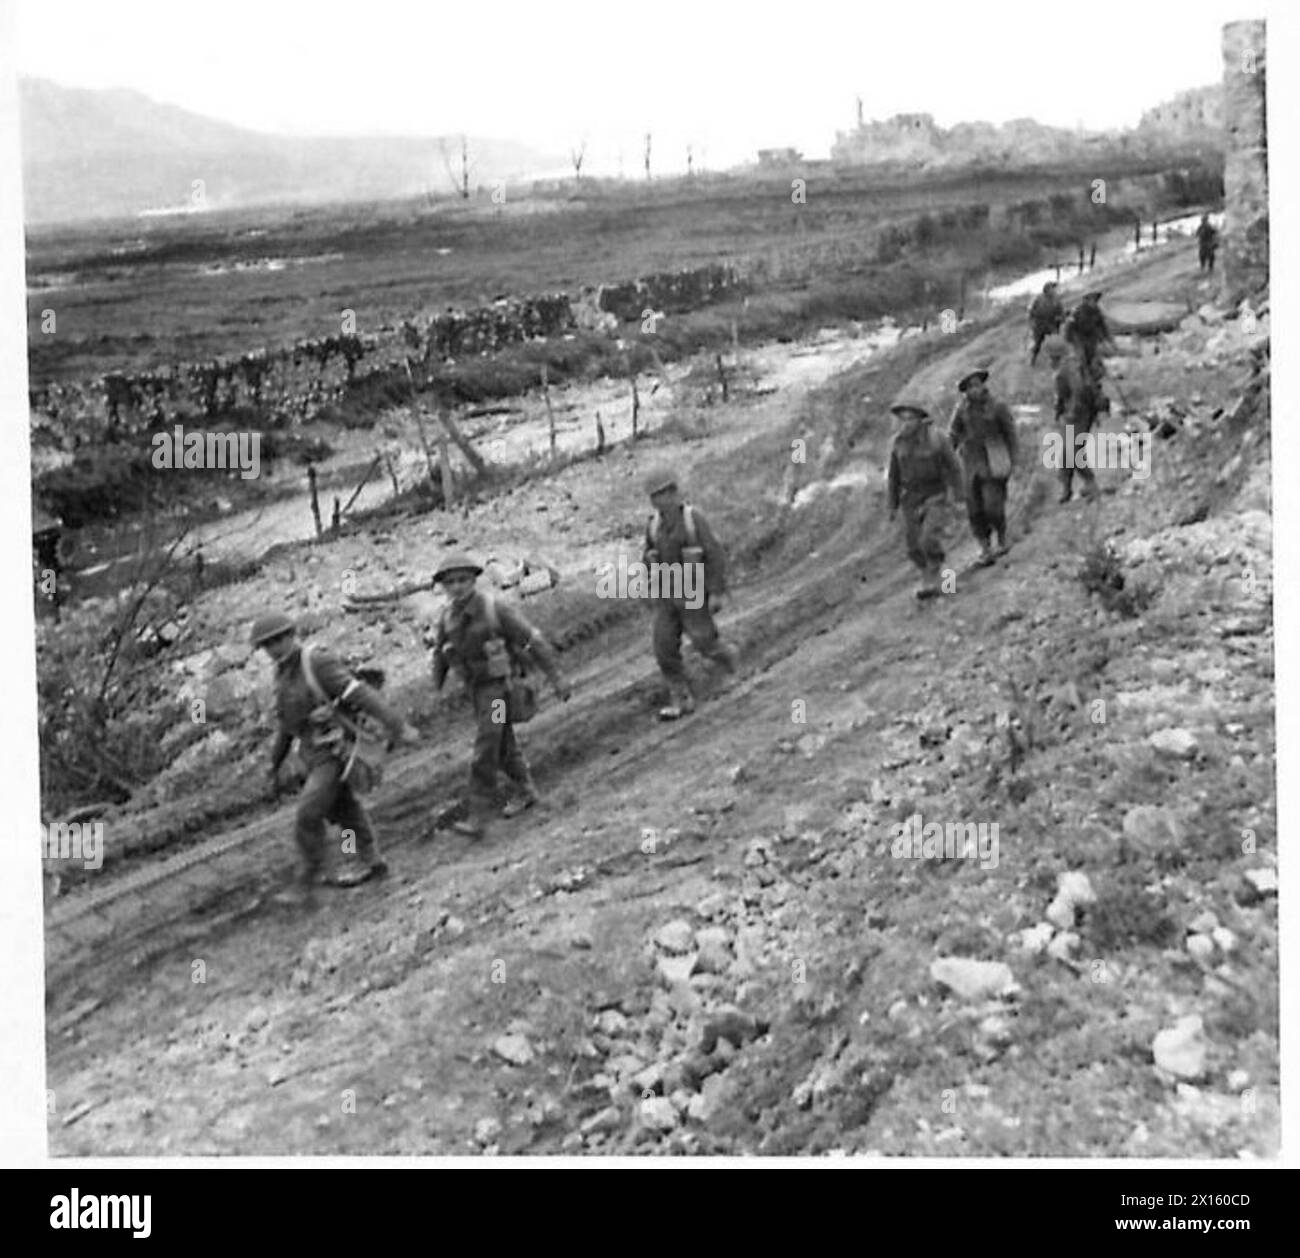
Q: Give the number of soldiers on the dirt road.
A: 9